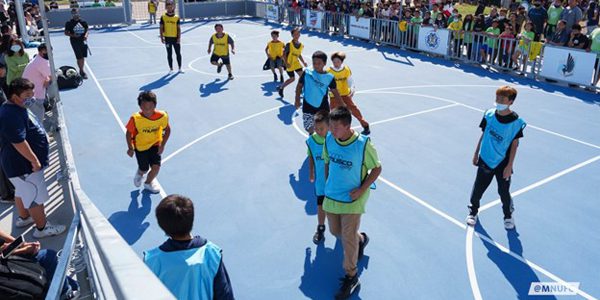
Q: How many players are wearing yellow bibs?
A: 7